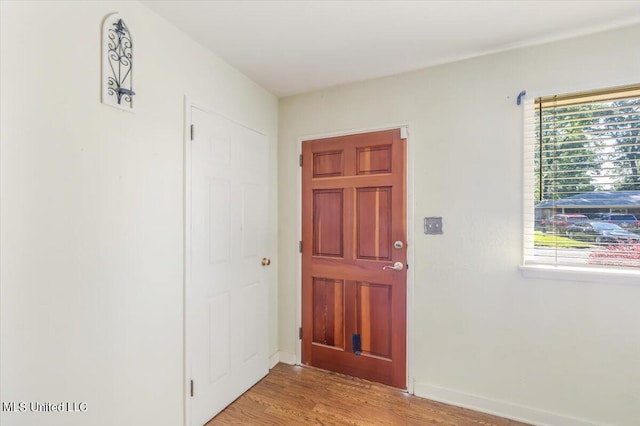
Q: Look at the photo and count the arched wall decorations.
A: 1